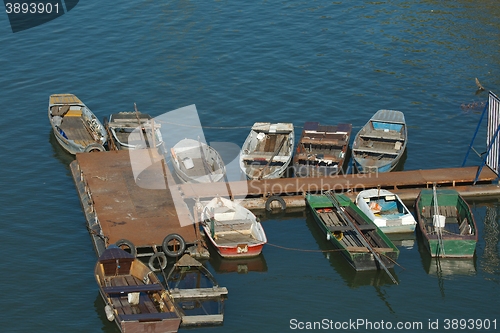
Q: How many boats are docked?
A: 12